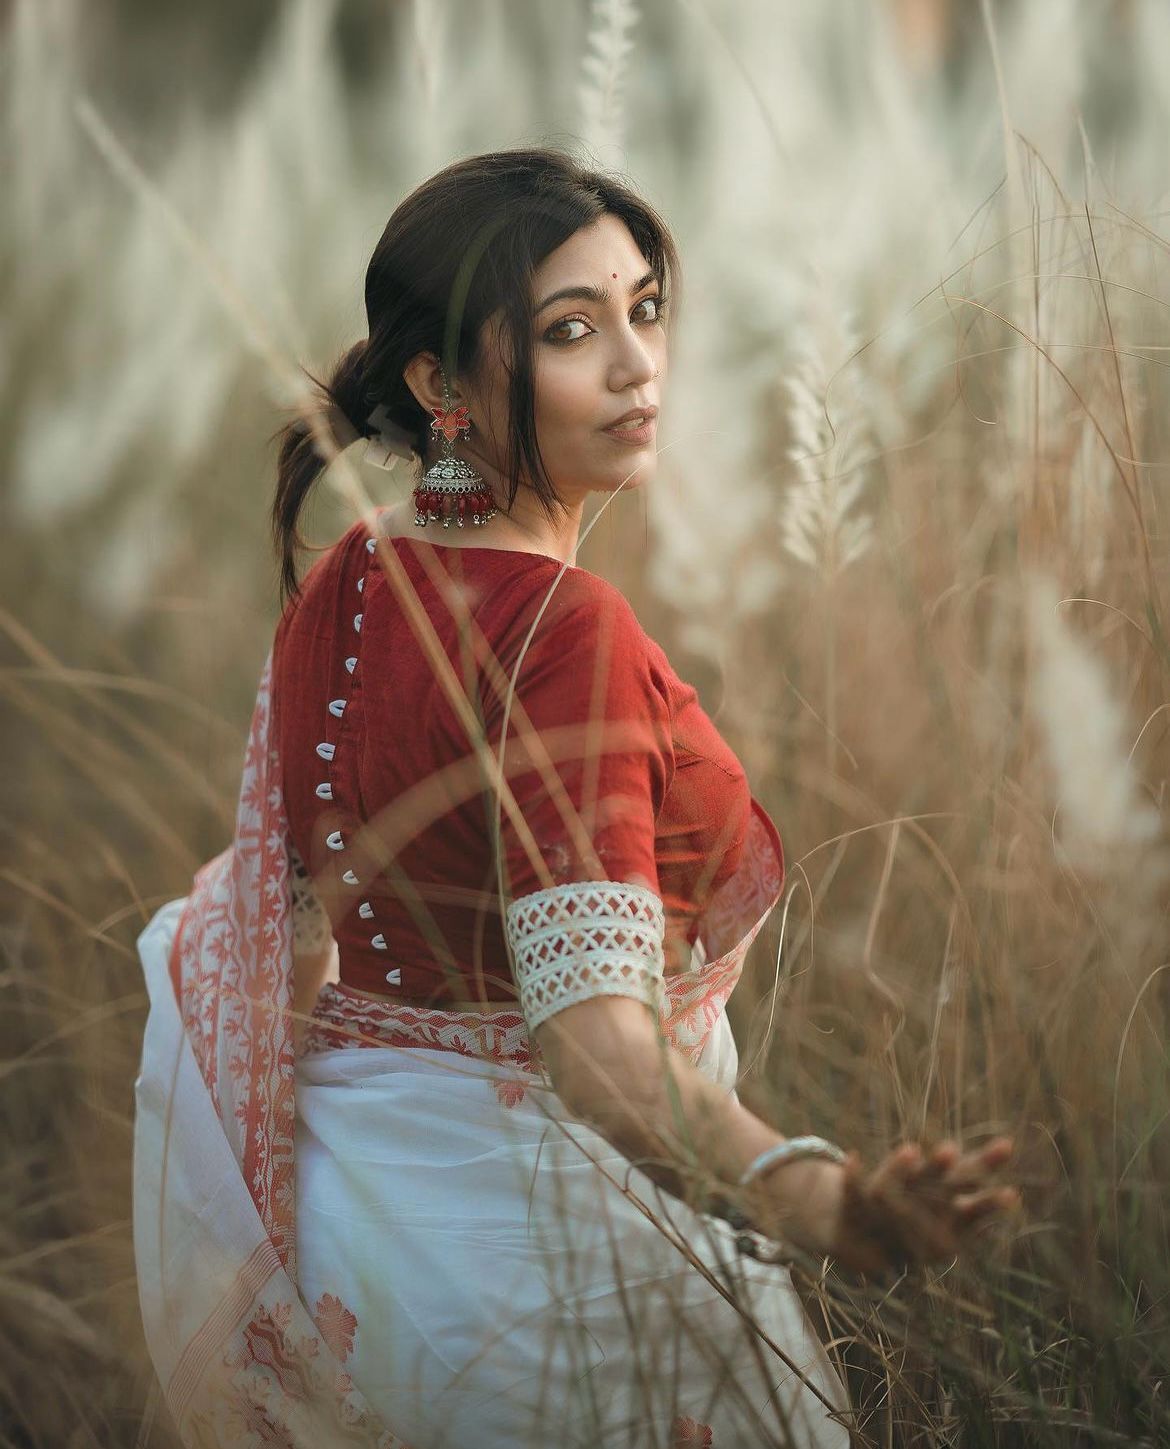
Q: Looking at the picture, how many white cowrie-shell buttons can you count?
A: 12